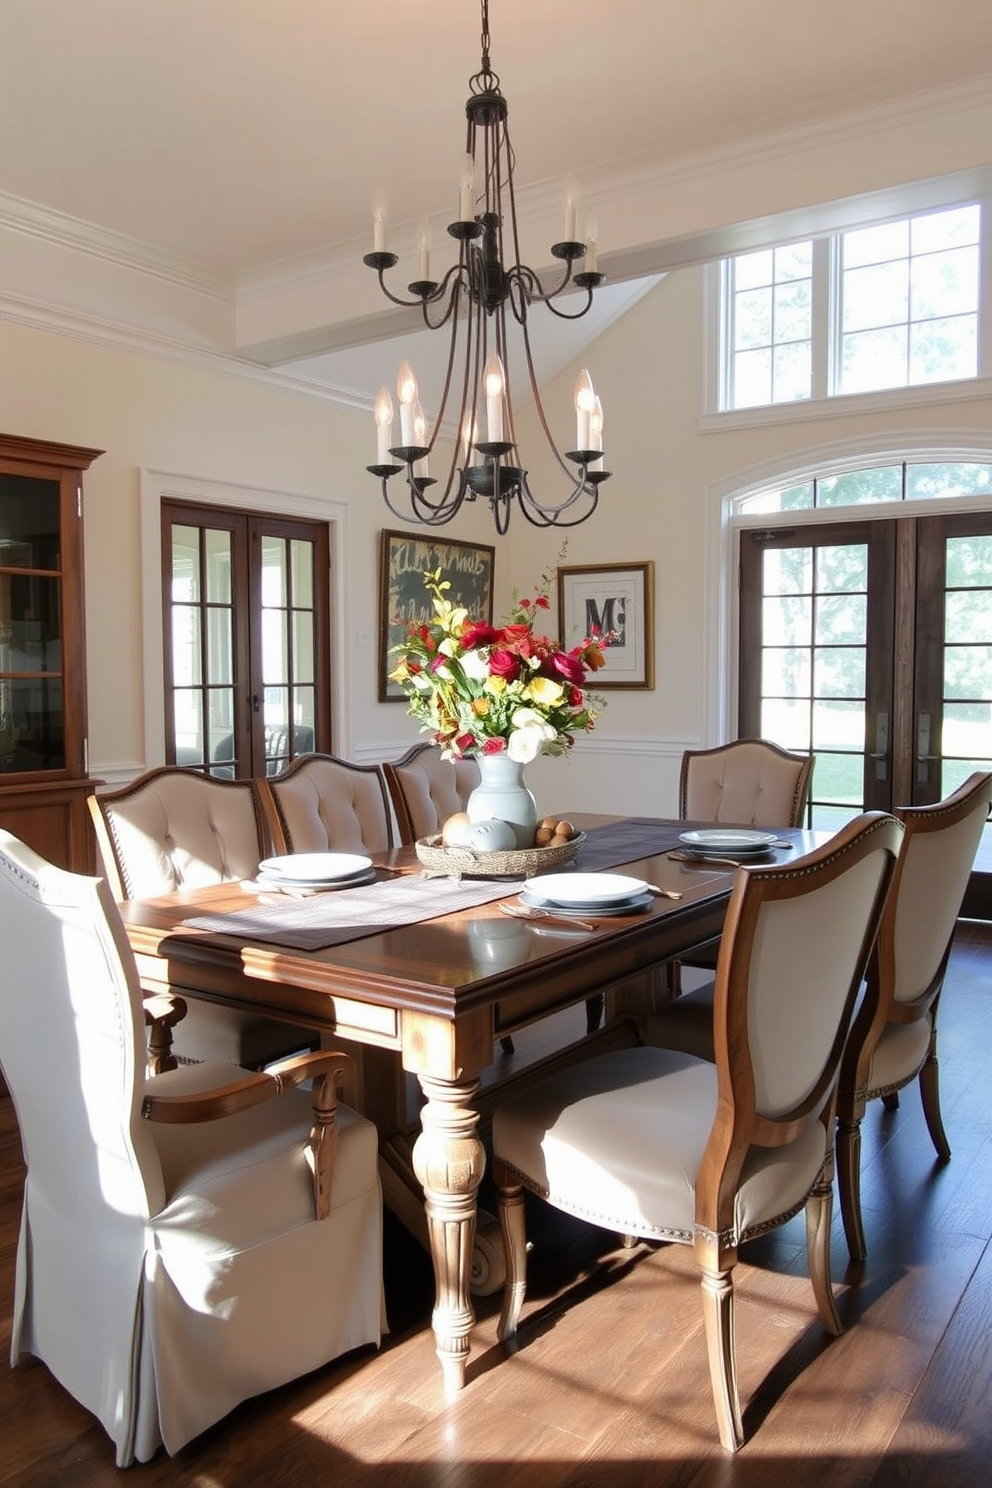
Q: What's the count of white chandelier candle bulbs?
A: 12